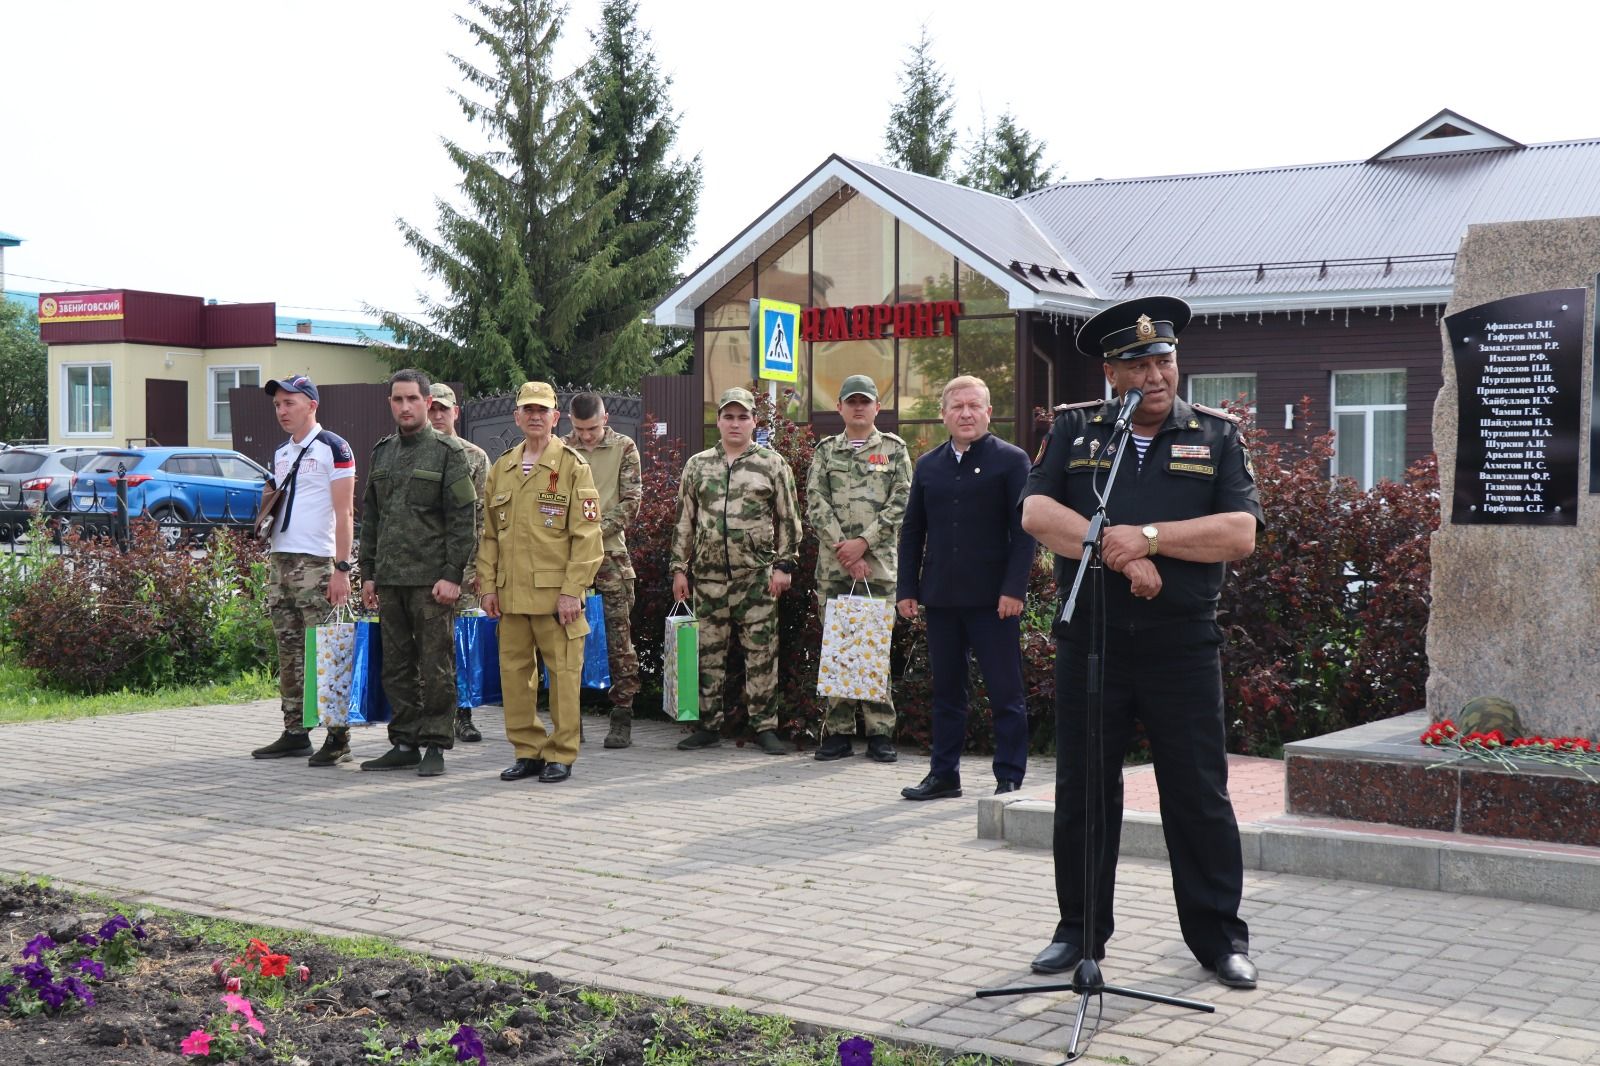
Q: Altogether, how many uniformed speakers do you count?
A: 1